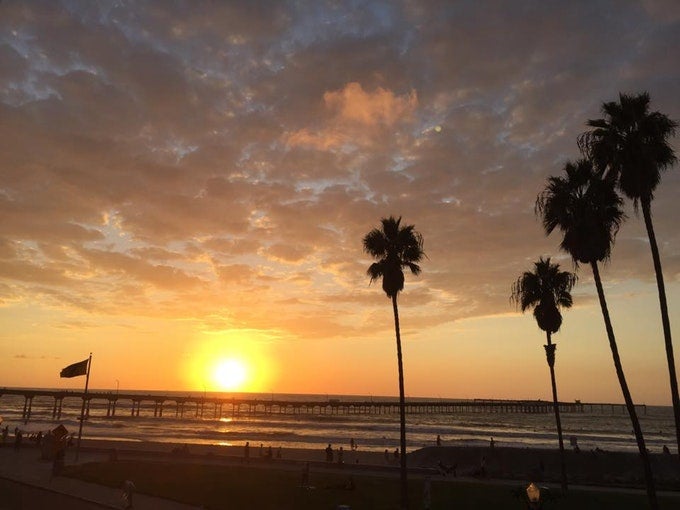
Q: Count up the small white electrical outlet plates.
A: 0